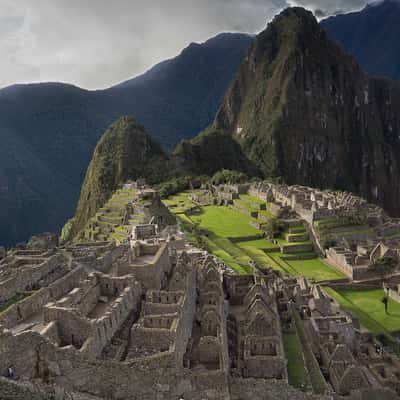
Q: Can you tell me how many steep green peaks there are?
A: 2